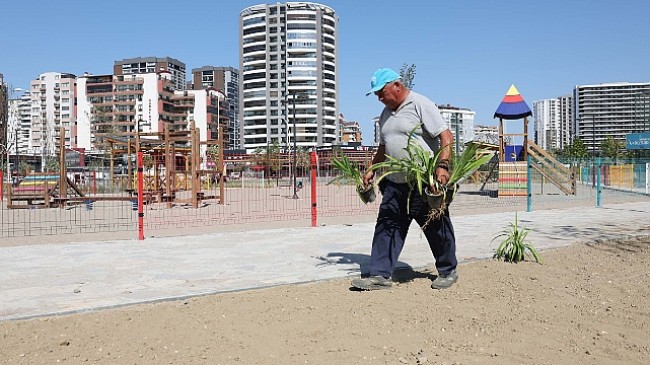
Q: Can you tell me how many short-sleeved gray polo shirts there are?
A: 1